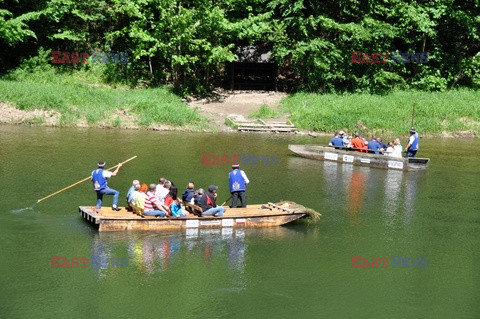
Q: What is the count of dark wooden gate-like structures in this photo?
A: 1